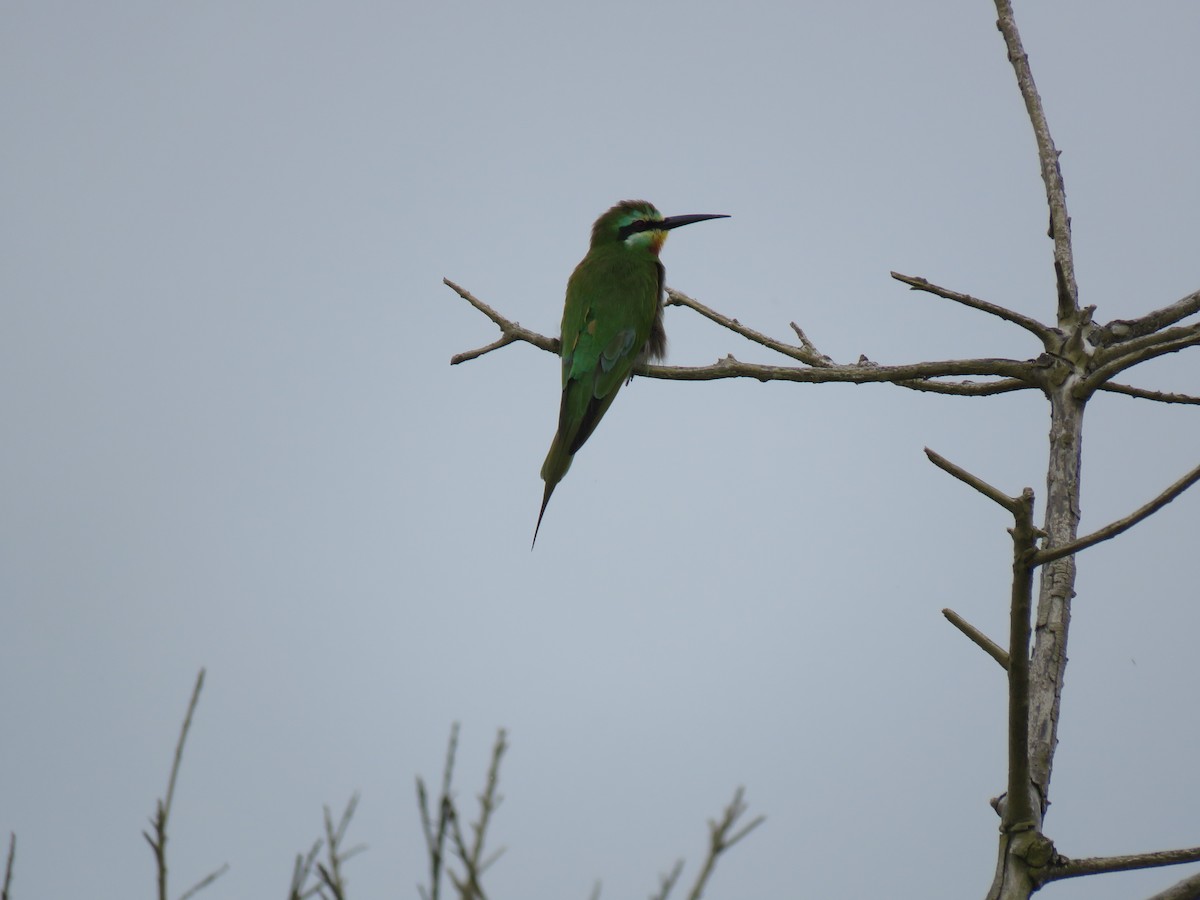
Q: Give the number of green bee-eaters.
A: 1